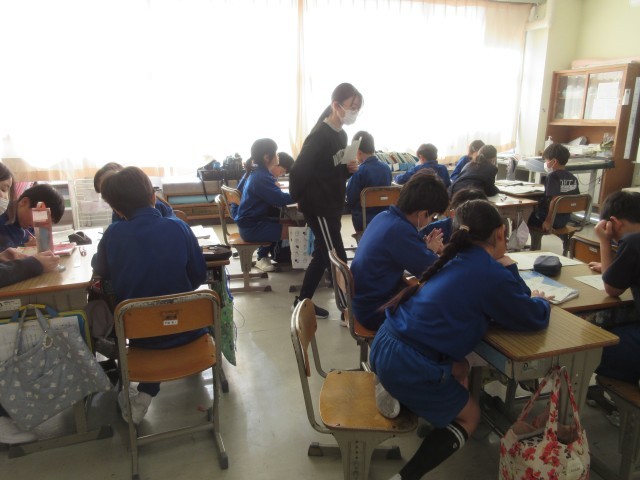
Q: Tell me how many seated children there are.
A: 15